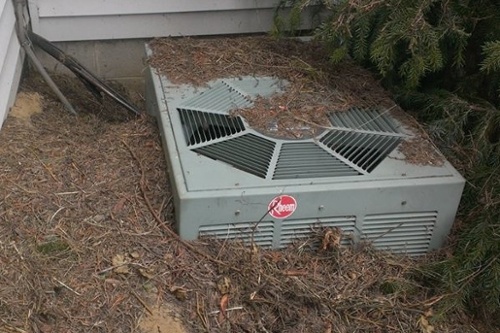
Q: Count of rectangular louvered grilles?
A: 3